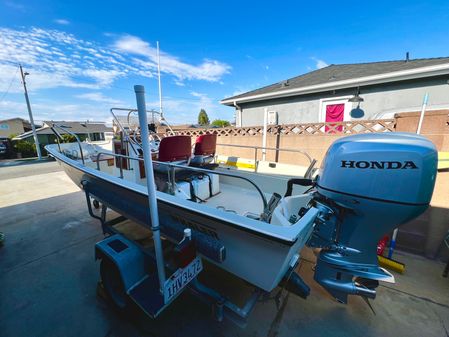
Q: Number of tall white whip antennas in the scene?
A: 1